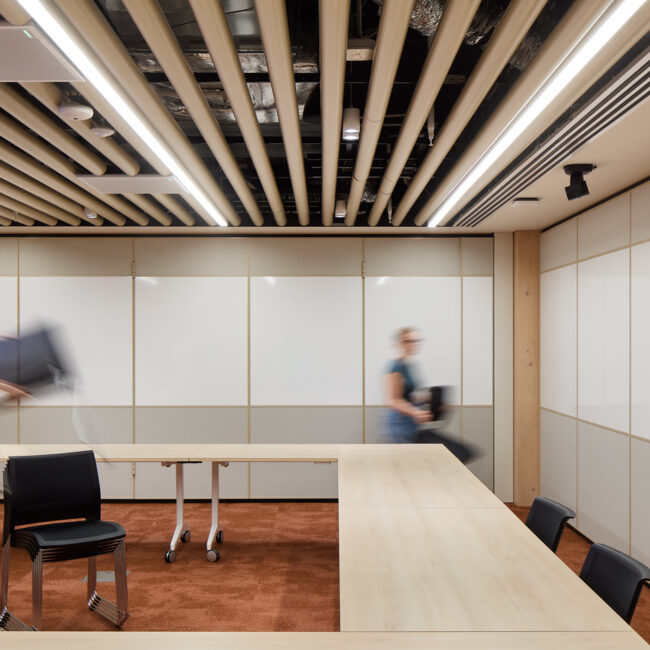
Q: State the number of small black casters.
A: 4